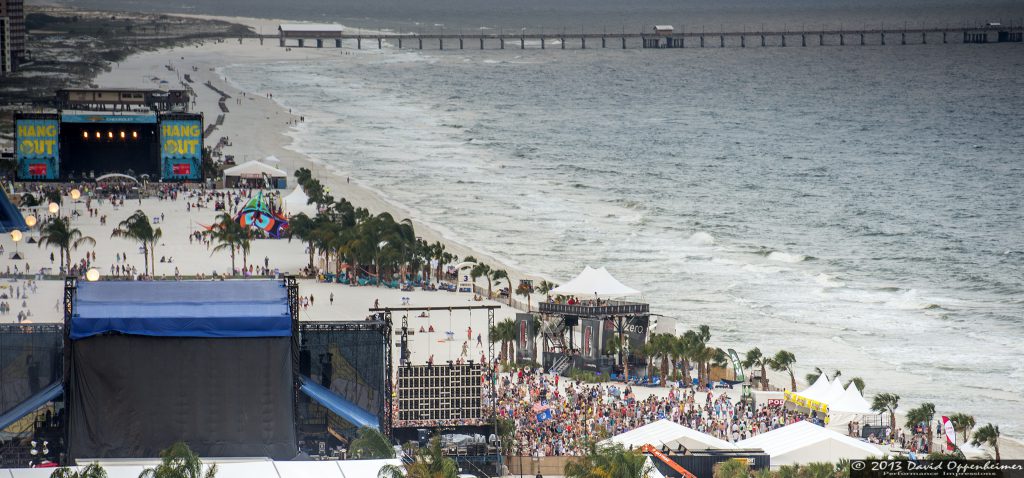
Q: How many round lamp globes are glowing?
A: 5